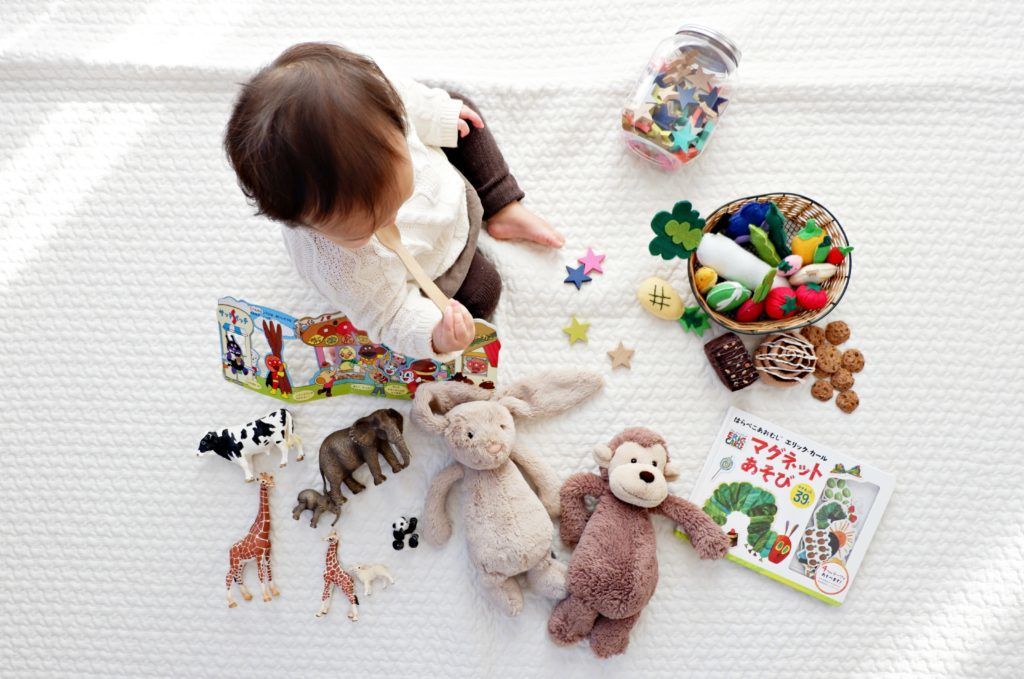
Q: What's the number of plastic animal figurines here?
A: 7